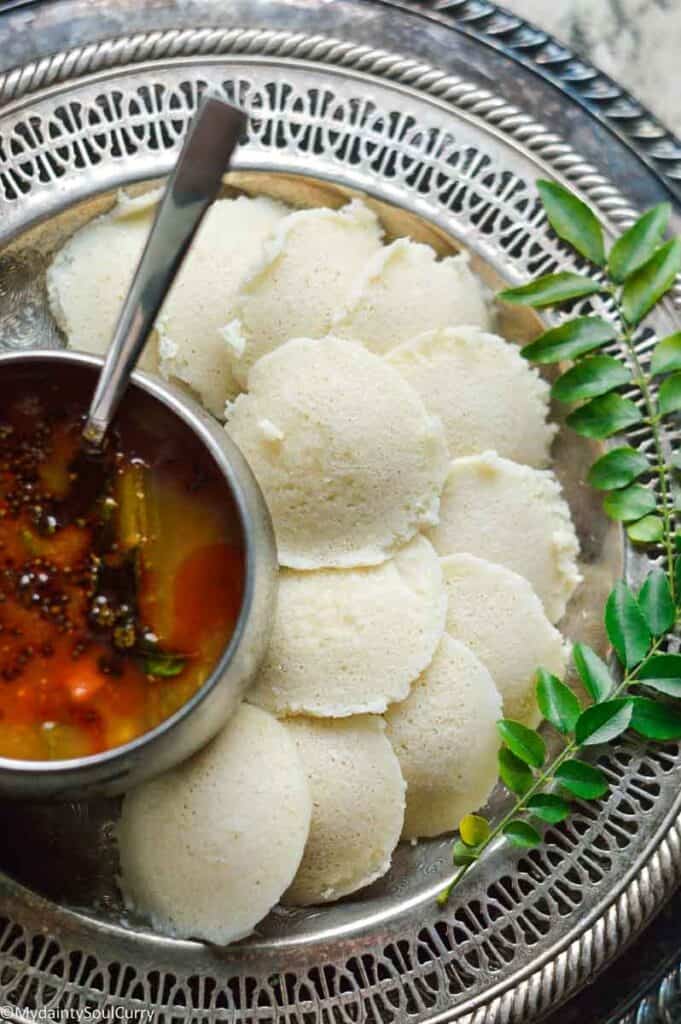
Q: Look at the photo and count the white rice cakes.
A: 12